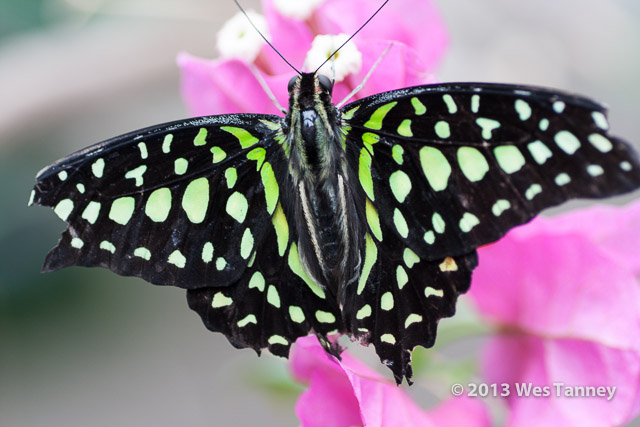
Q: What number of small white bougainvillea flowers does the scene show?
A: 3